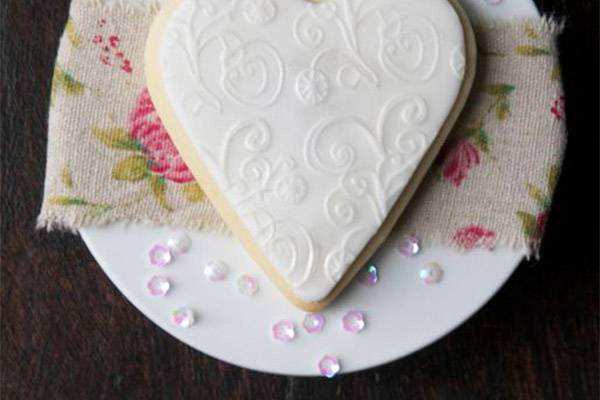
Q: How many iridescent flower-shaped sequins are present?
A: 13